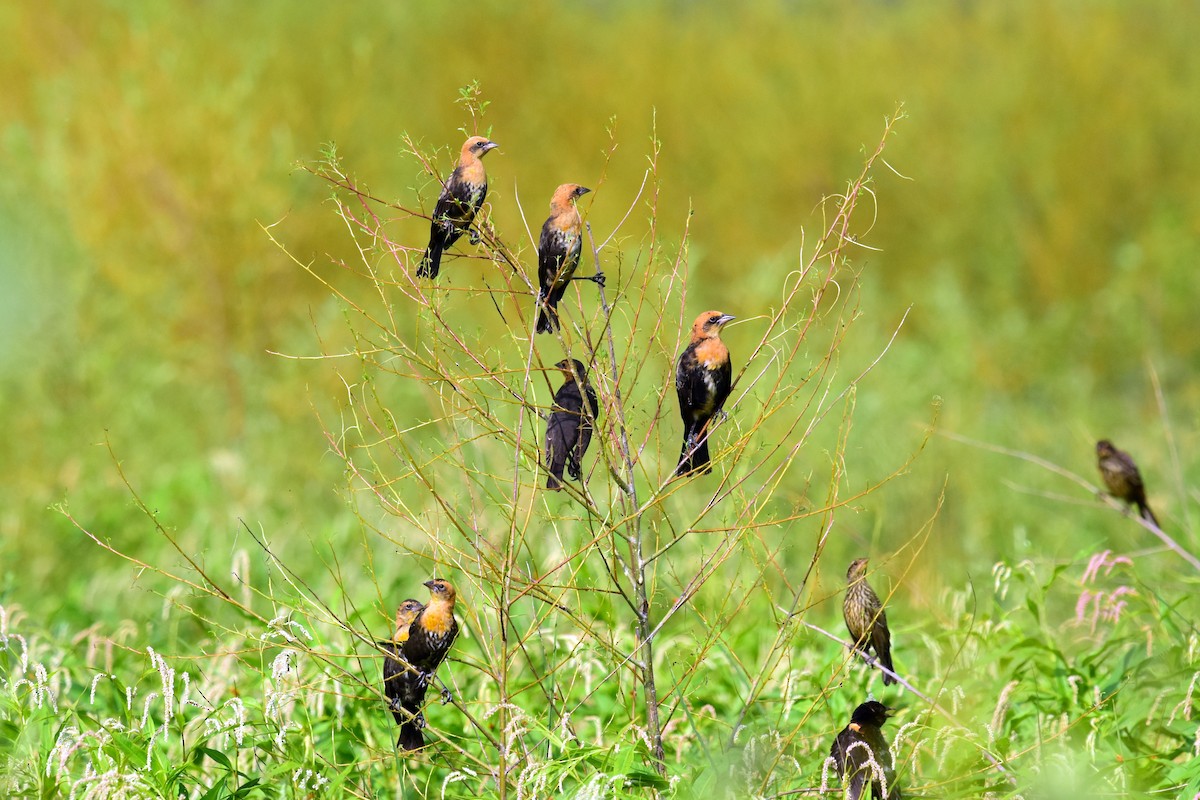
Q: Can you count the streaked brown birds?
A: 2